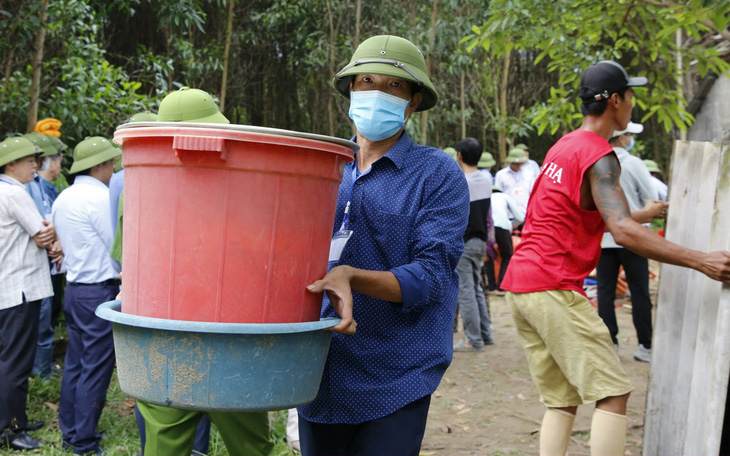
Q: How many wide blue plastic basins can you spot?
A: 1